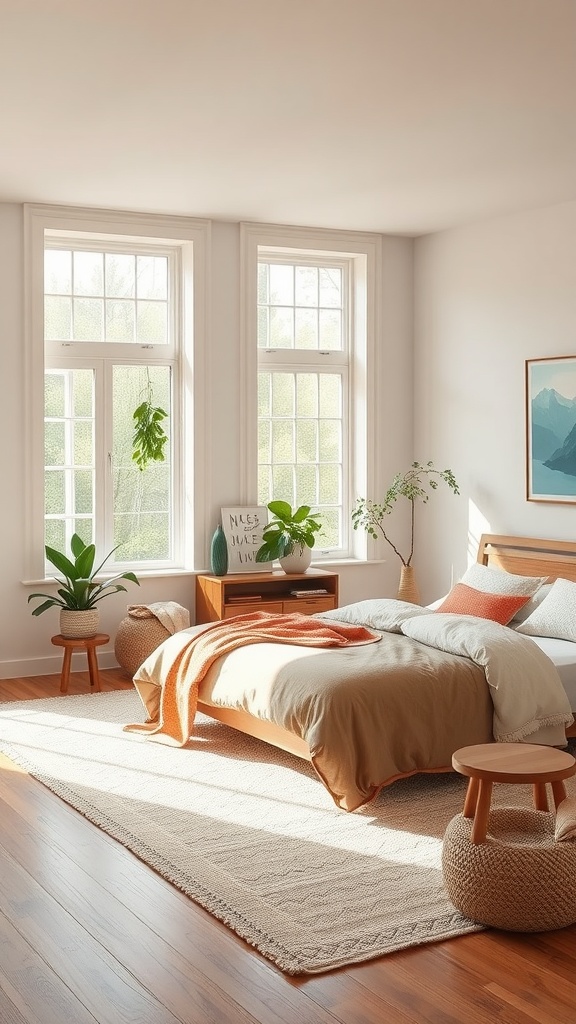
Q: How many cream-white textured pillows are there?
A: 2